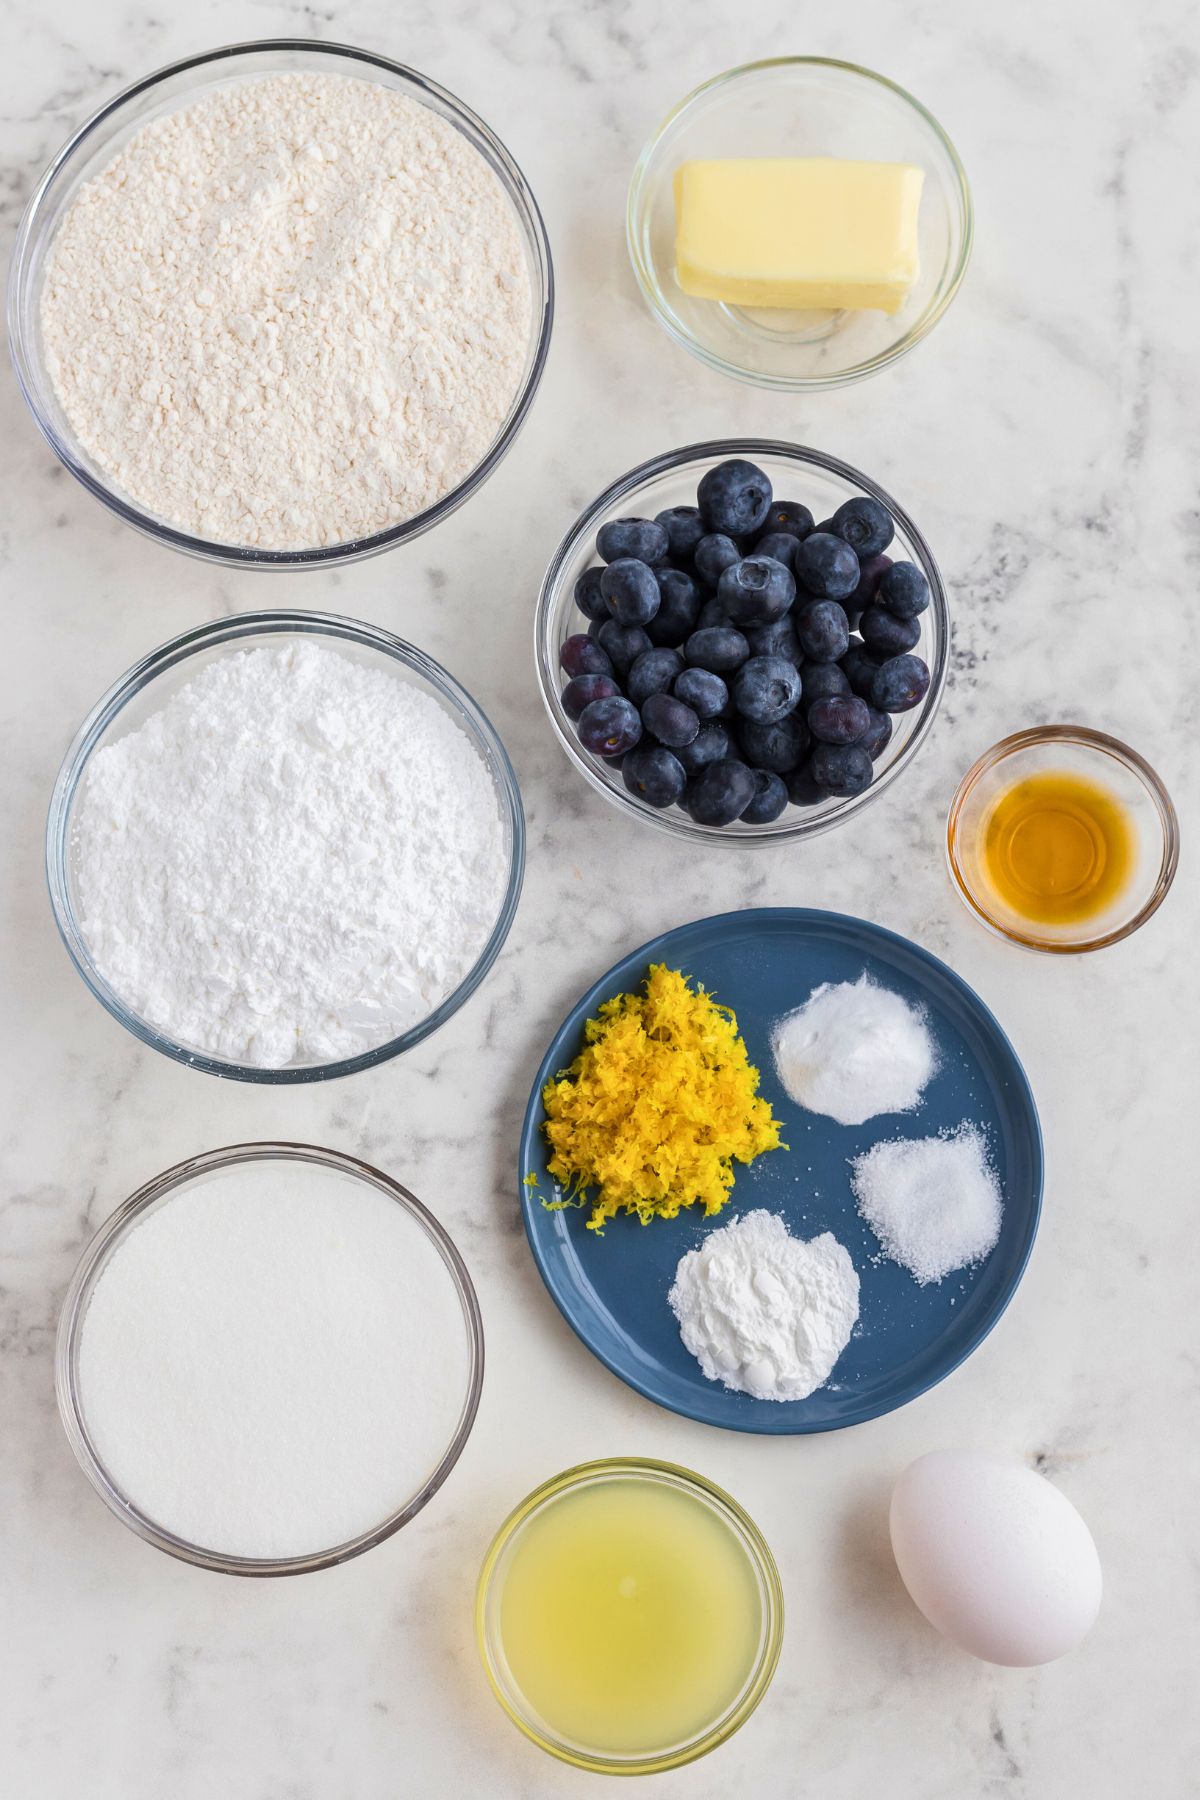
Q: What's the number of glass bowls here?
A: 7